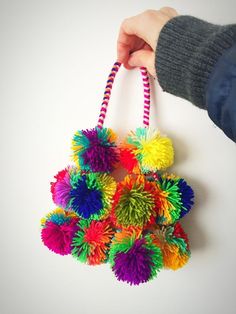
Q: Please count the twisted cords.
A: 2